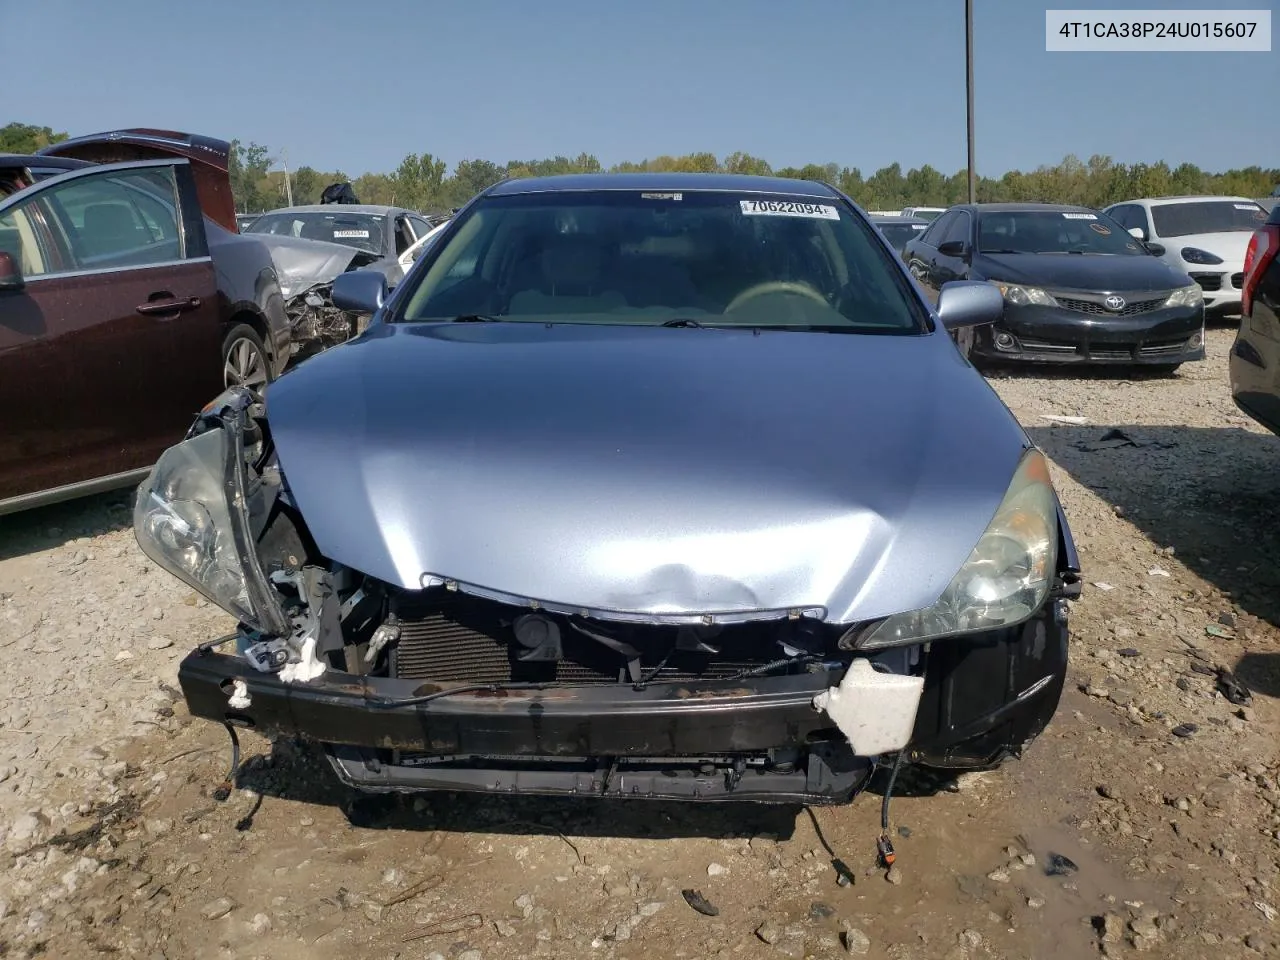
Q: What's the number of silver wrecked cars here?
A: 1